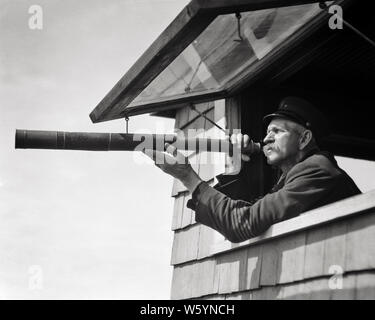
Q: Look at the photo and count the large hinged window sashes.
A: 1